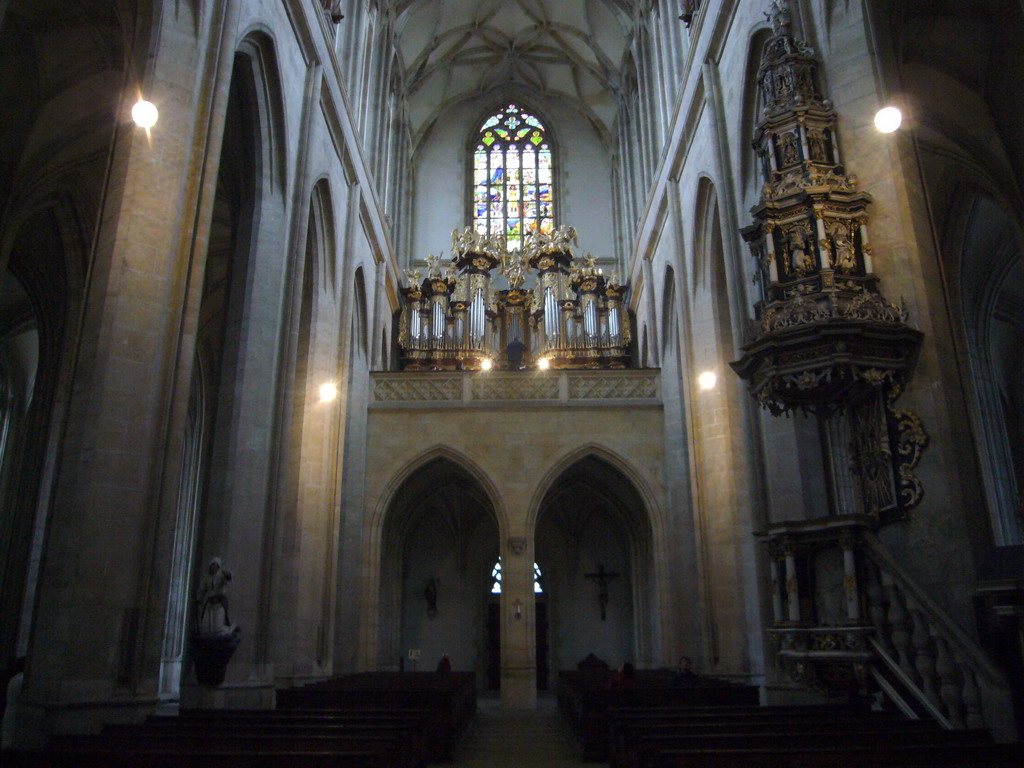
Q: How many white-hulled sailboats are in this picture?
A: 0